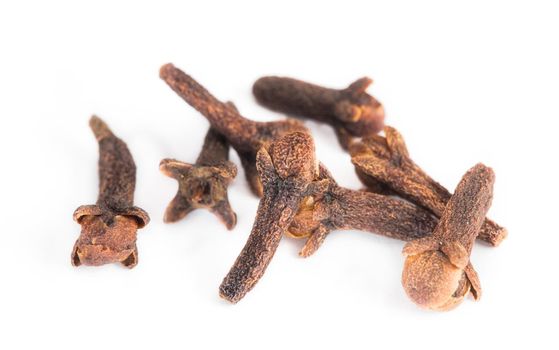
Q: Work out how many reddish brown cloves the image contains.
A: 8